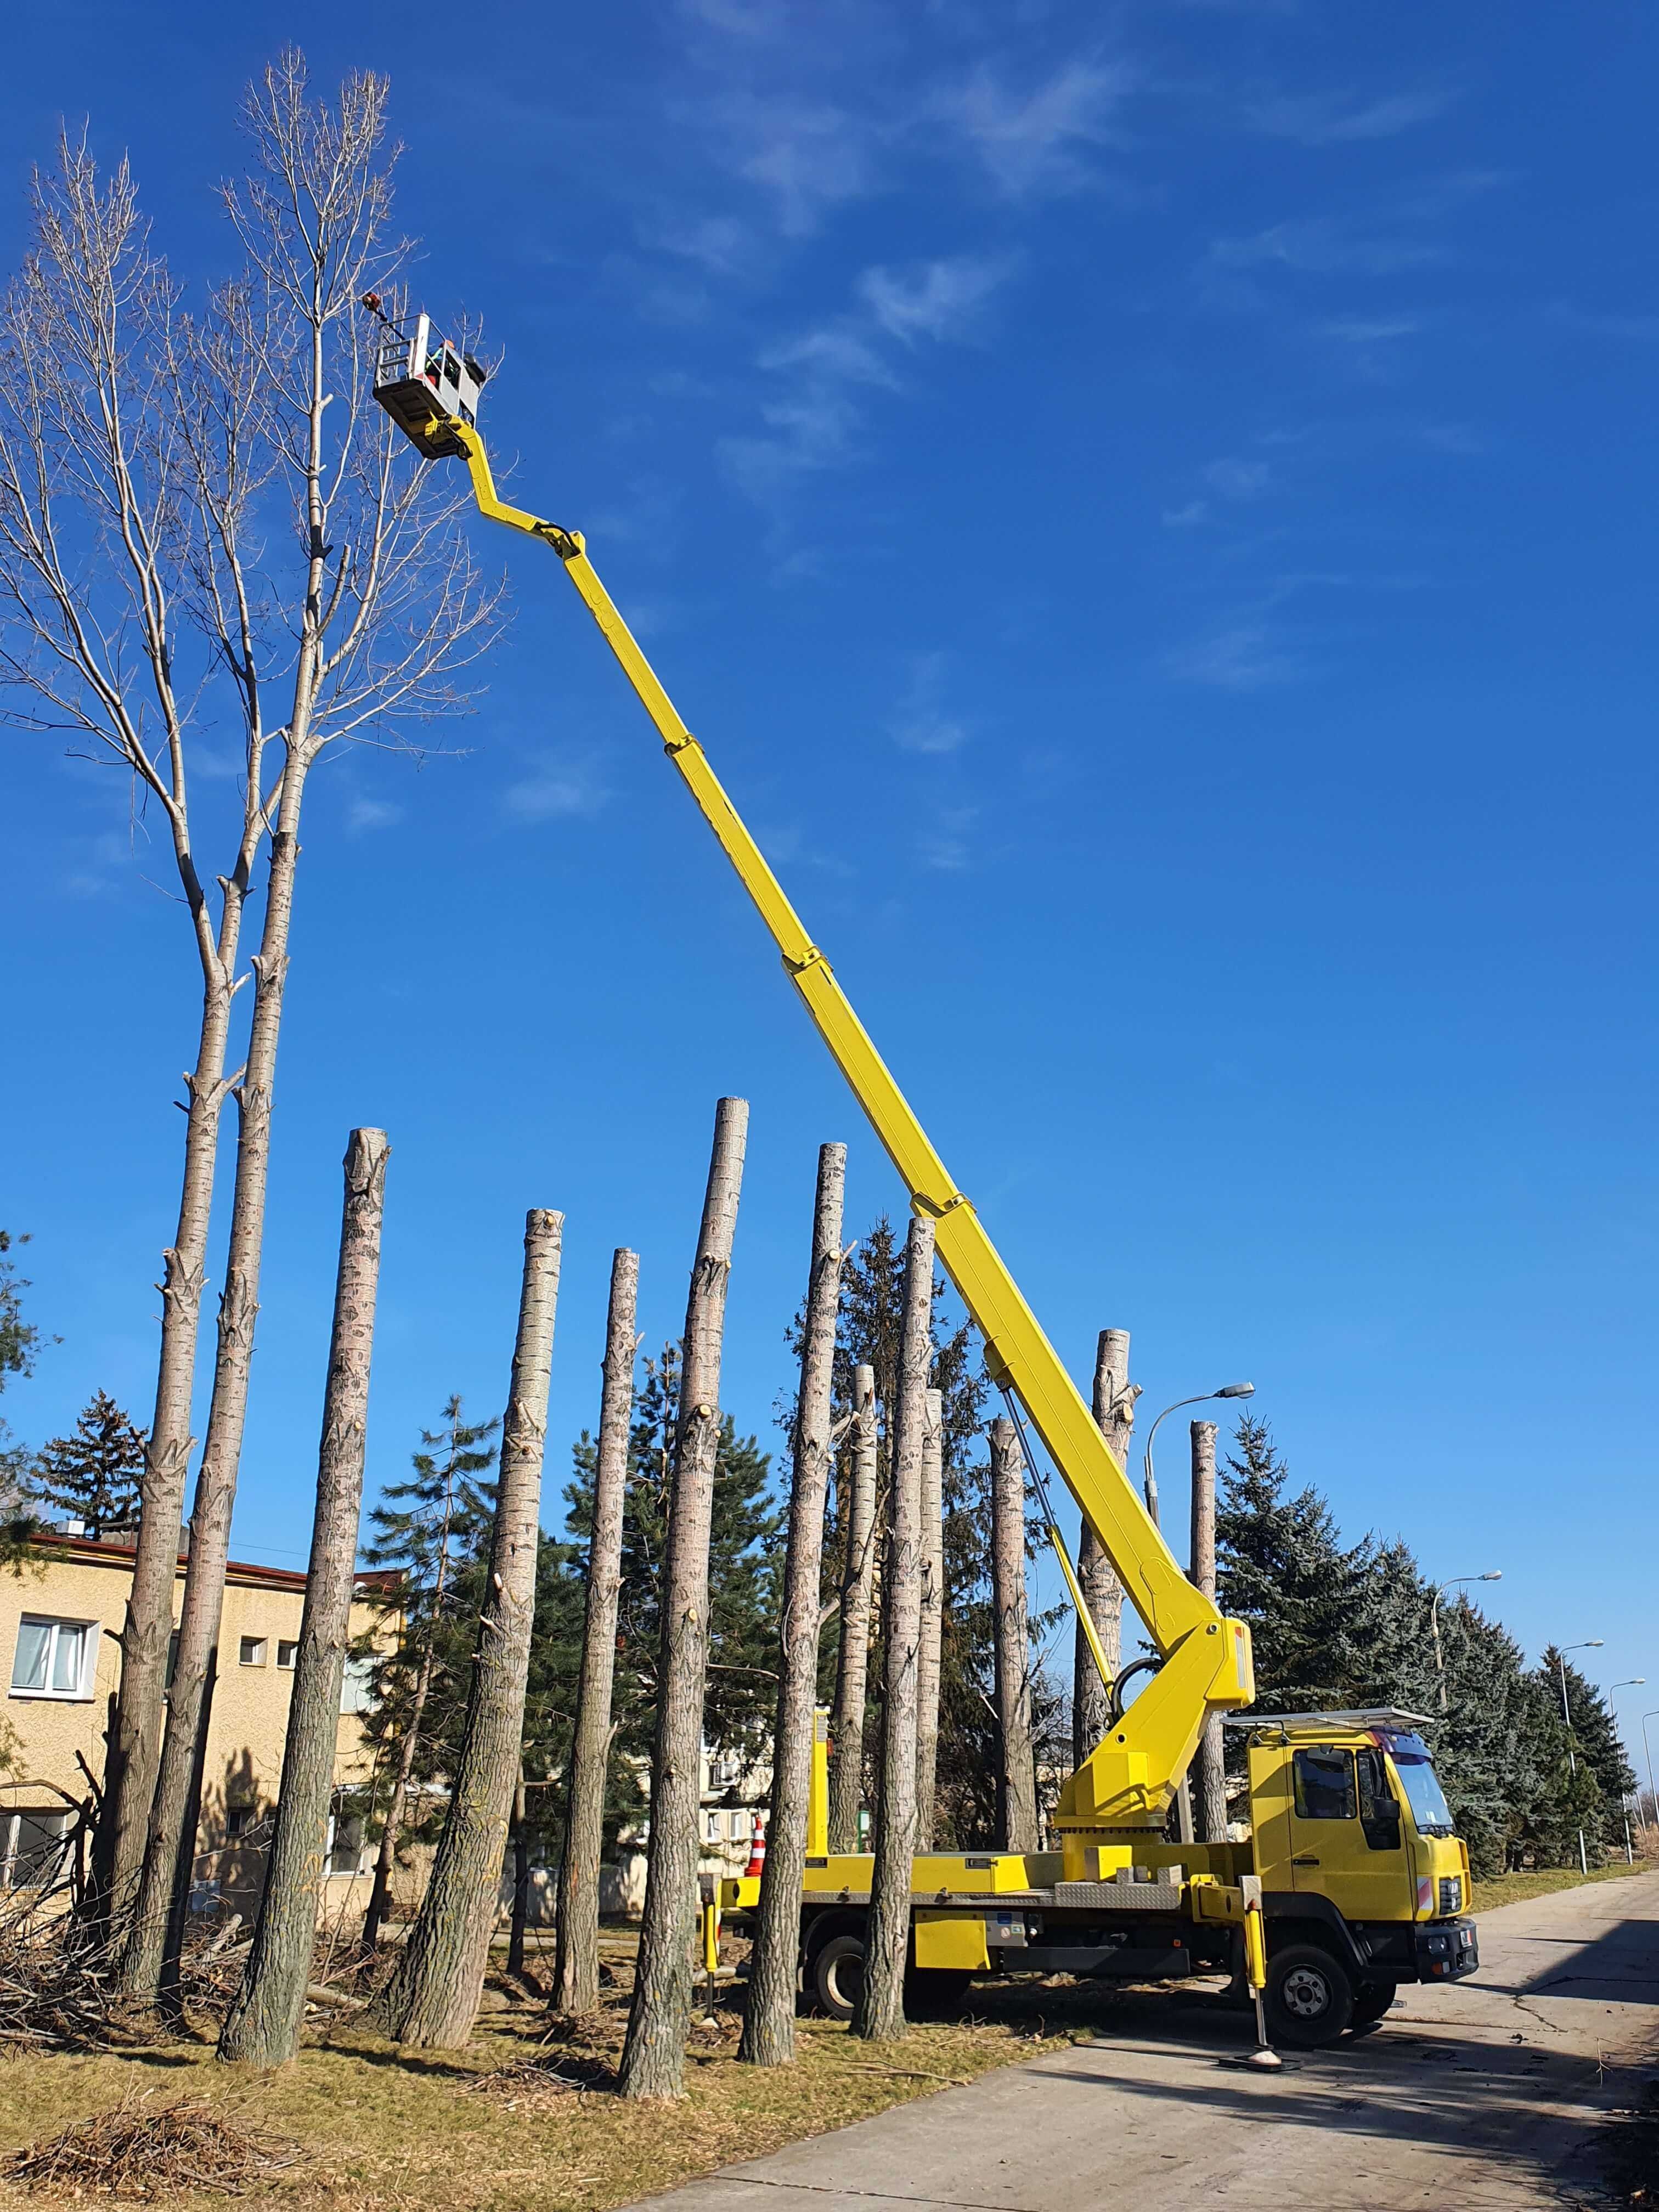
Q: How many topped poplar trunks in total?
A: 11